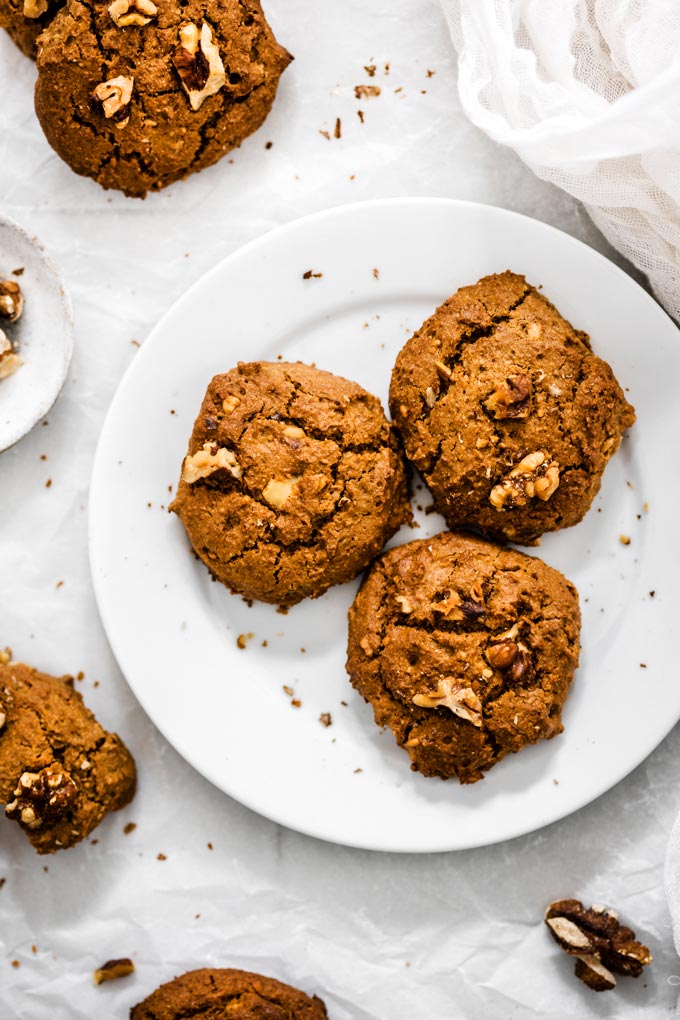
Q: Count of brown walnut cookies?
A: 7